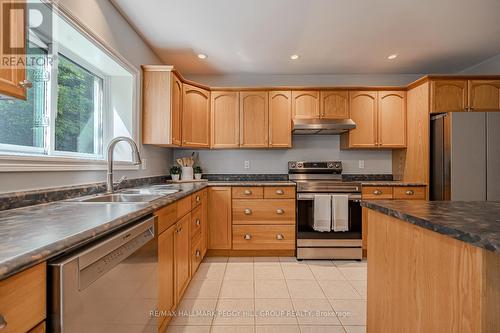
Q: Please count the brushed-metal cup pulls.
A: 12